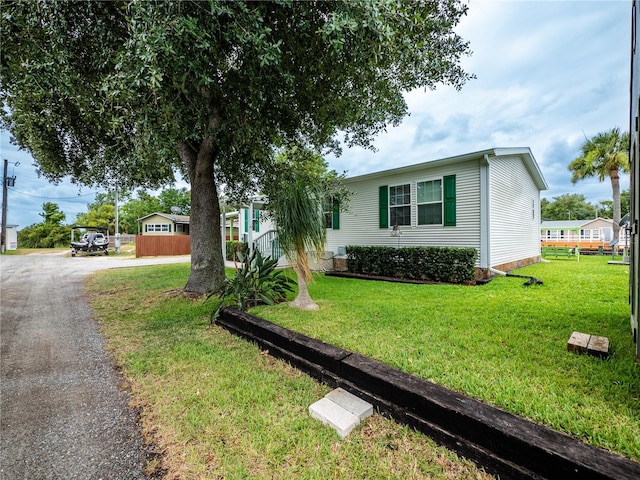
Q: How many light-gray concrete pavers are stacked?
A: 2